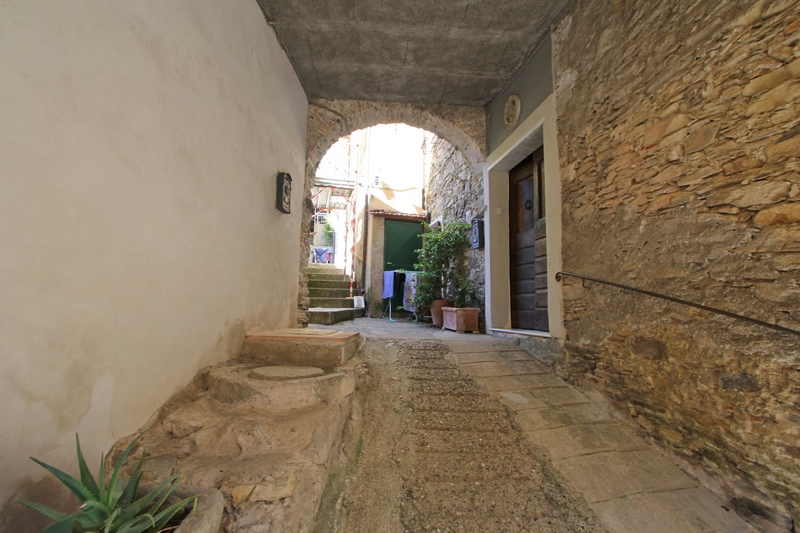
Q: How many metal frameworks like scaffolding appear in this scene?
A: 1